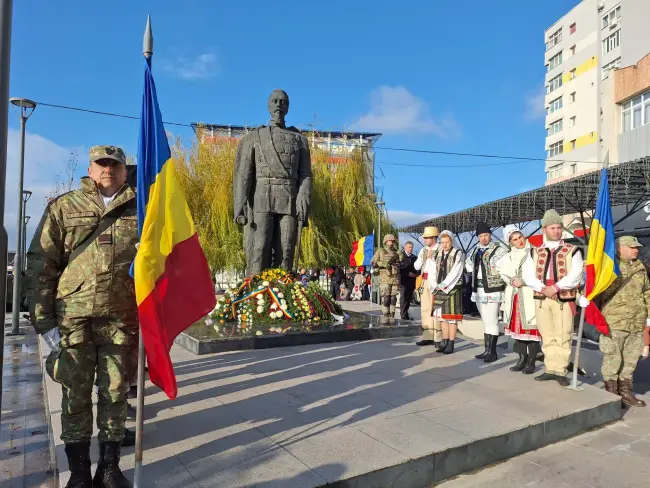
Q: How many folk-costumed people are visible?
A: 5